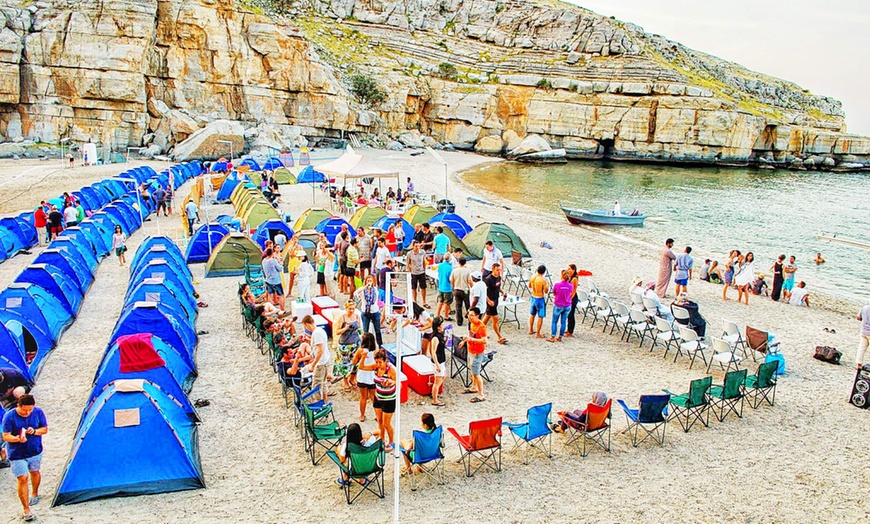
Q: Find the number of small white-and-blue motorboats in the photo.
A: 1